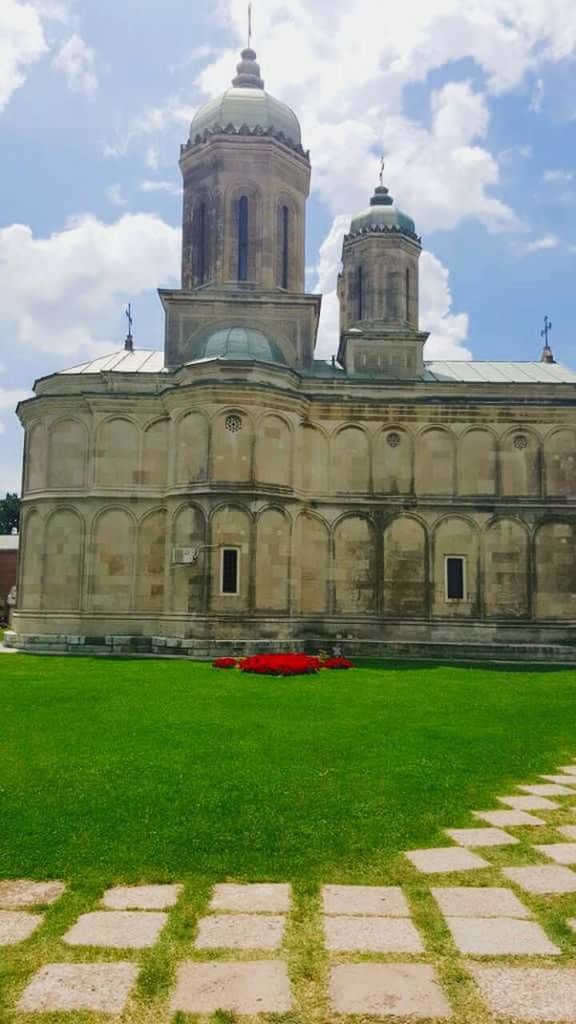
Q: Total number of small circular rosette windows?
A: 3